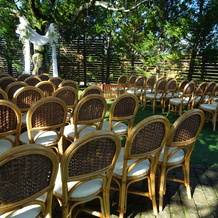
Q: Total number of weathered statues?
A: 0